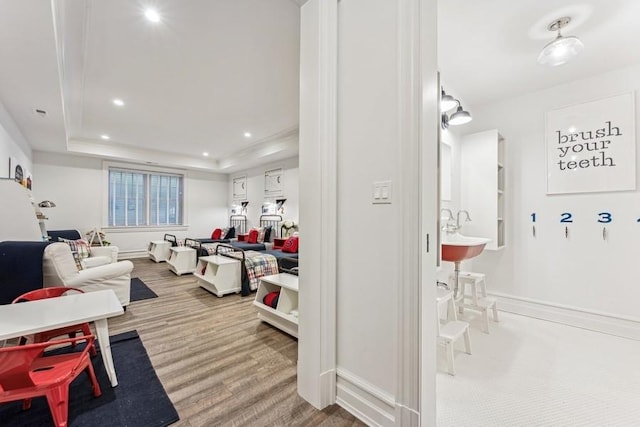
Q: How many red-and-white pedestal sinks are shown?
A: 1